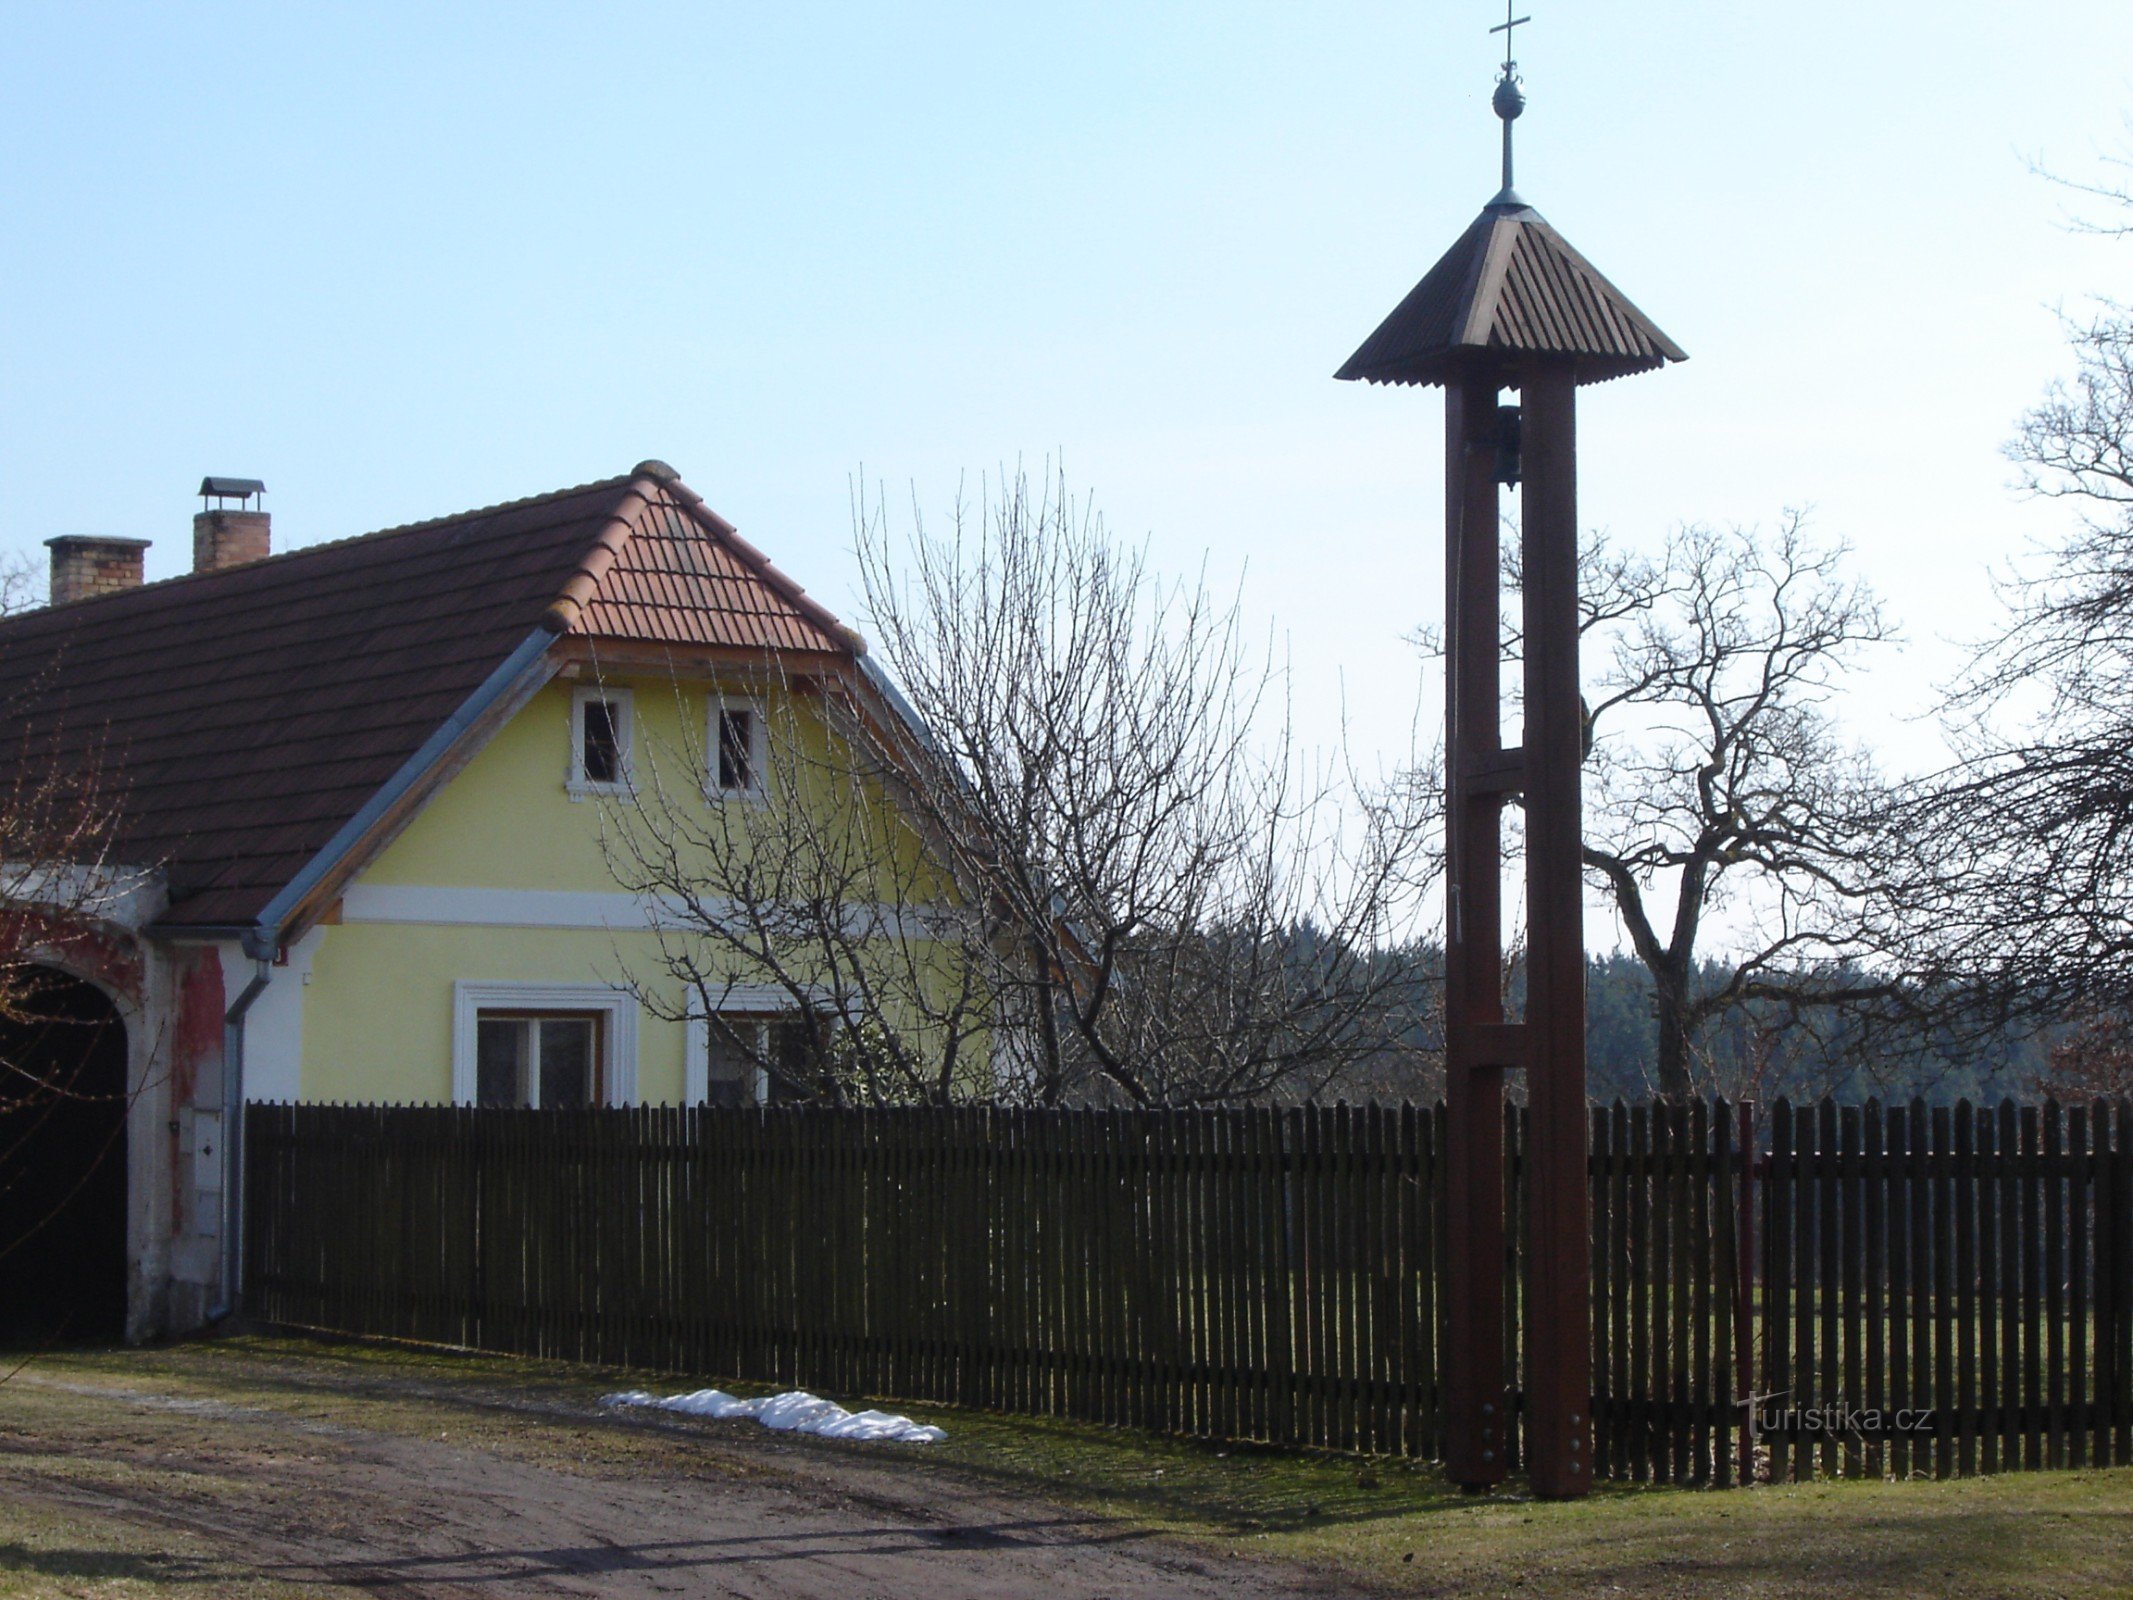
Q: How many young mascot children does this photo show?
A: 0